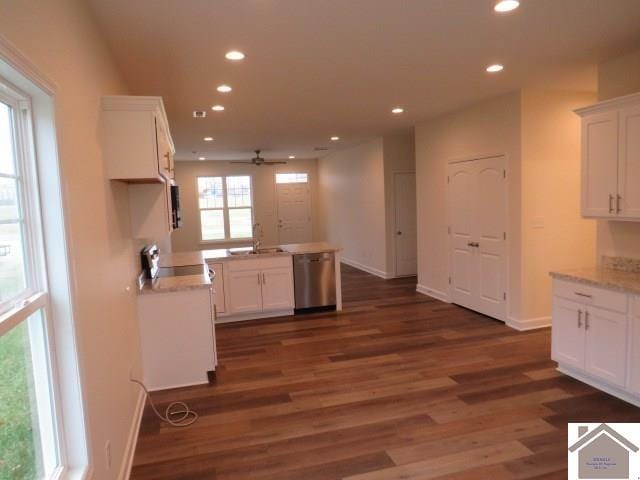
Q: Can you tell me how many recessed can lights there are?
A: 10